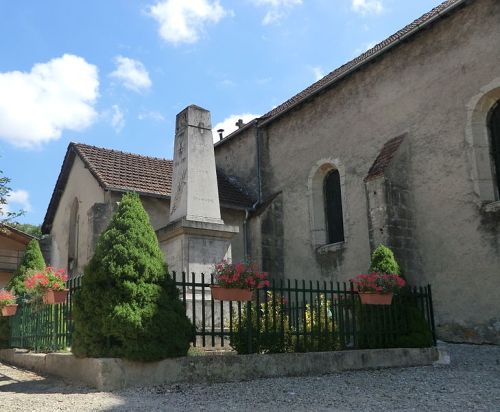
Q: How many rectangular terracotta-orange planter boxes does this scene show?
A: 4